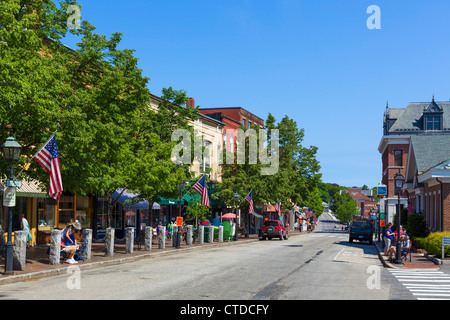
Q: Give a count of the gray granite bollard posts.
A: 12